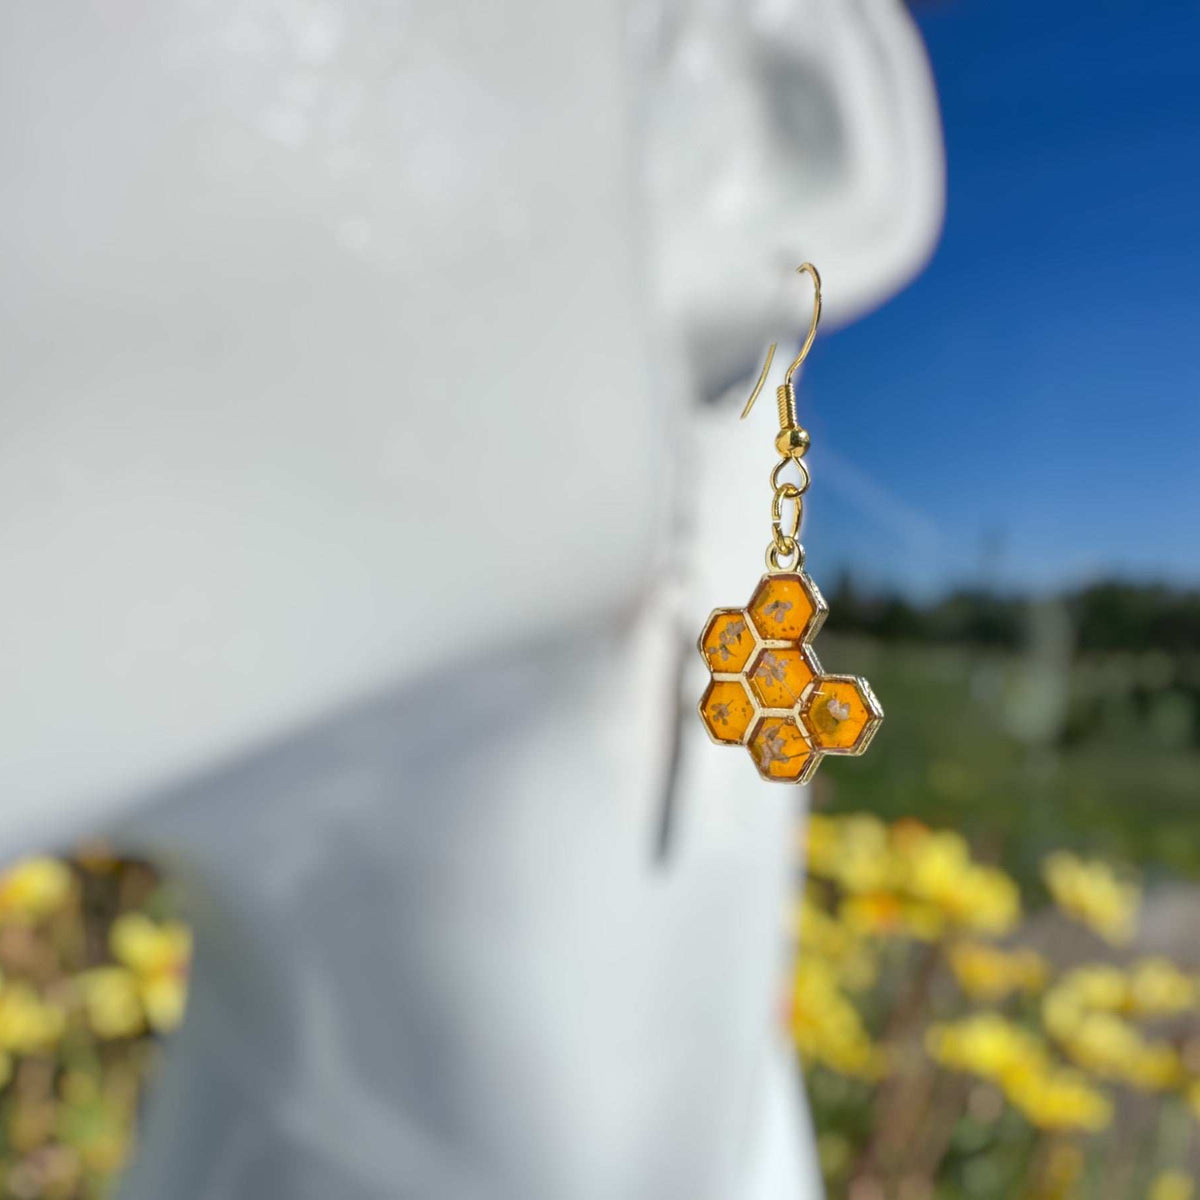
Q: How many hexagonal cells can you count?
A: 6